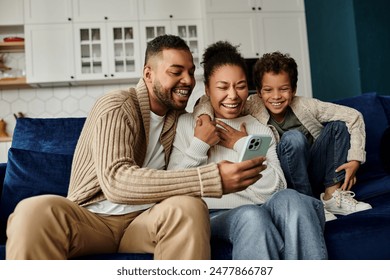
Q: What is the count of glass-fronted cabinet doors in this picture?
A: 4